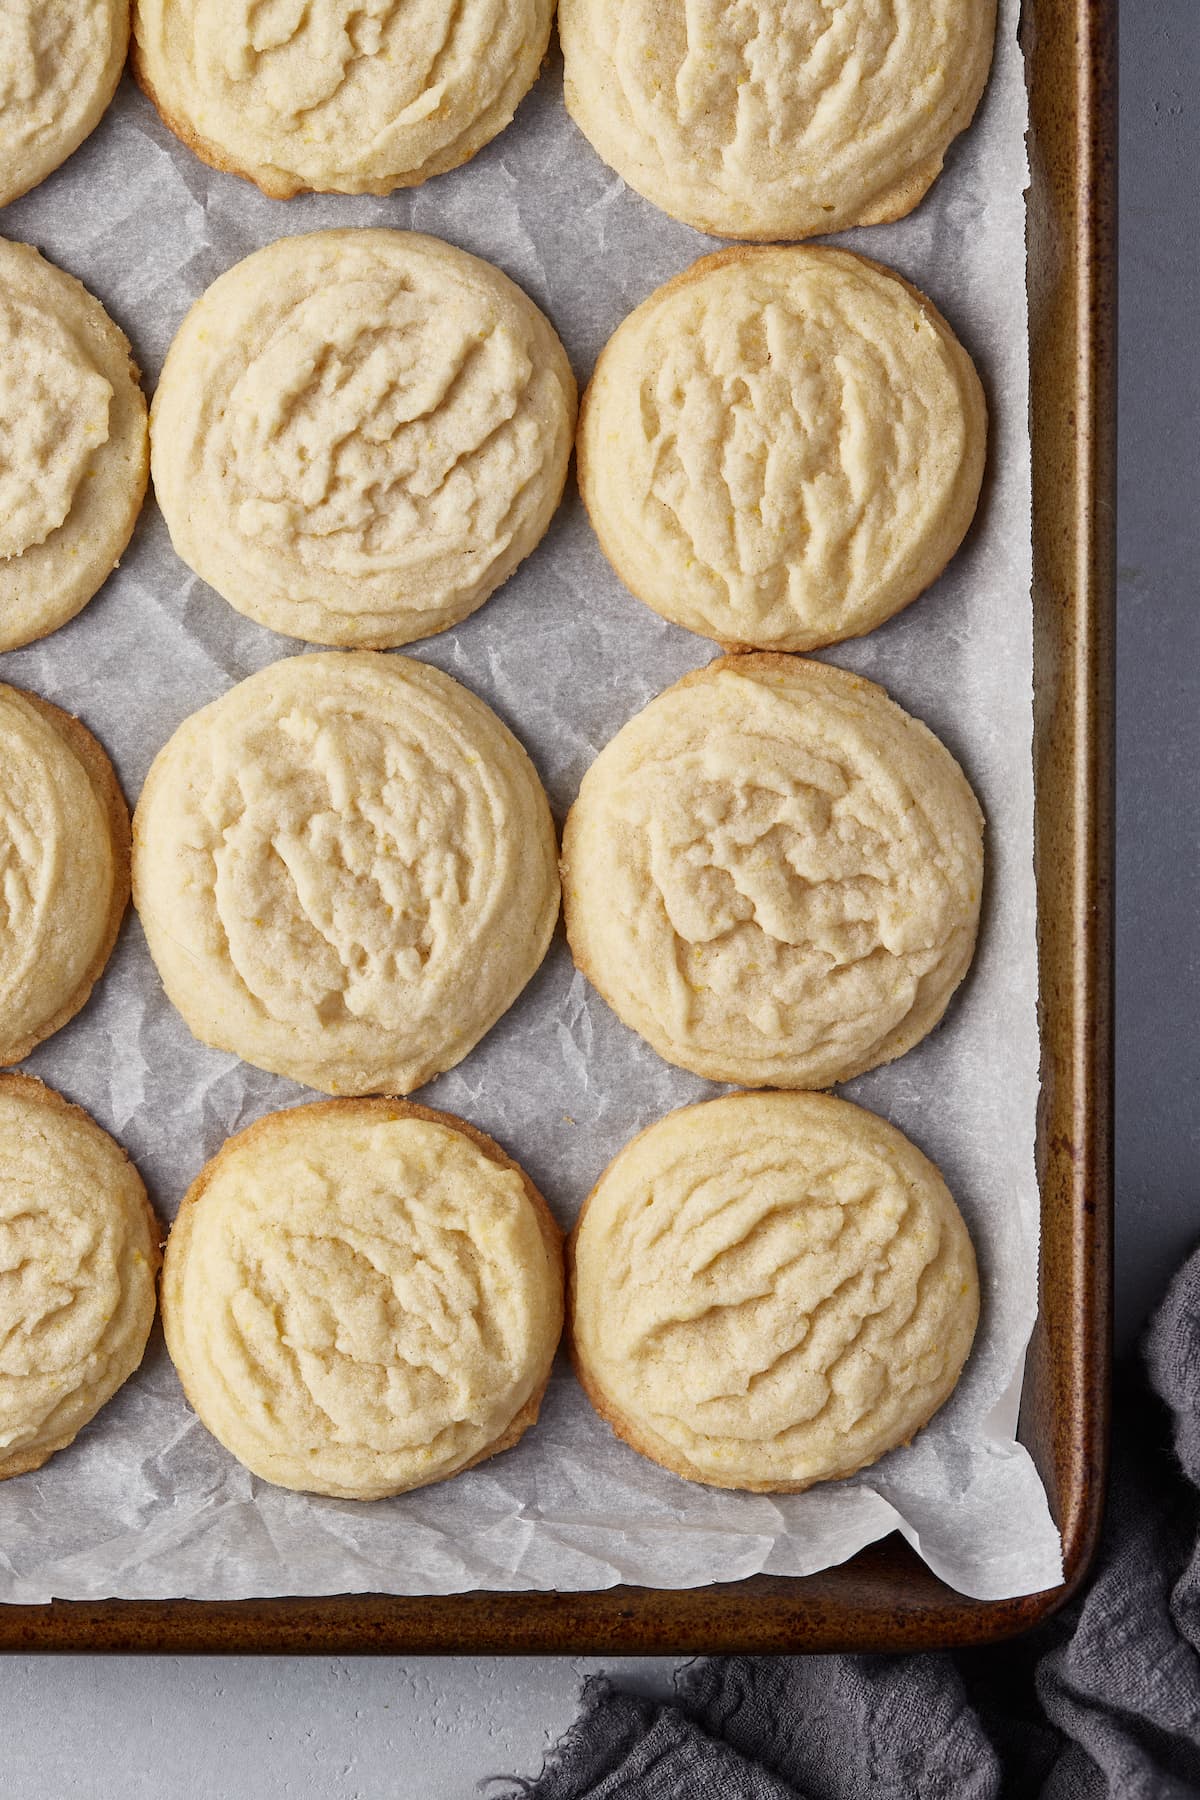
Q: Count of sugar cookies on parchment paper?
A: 12